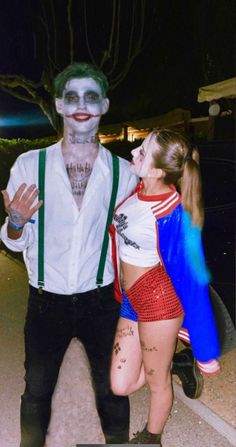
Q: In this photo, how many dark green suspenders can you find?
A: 2